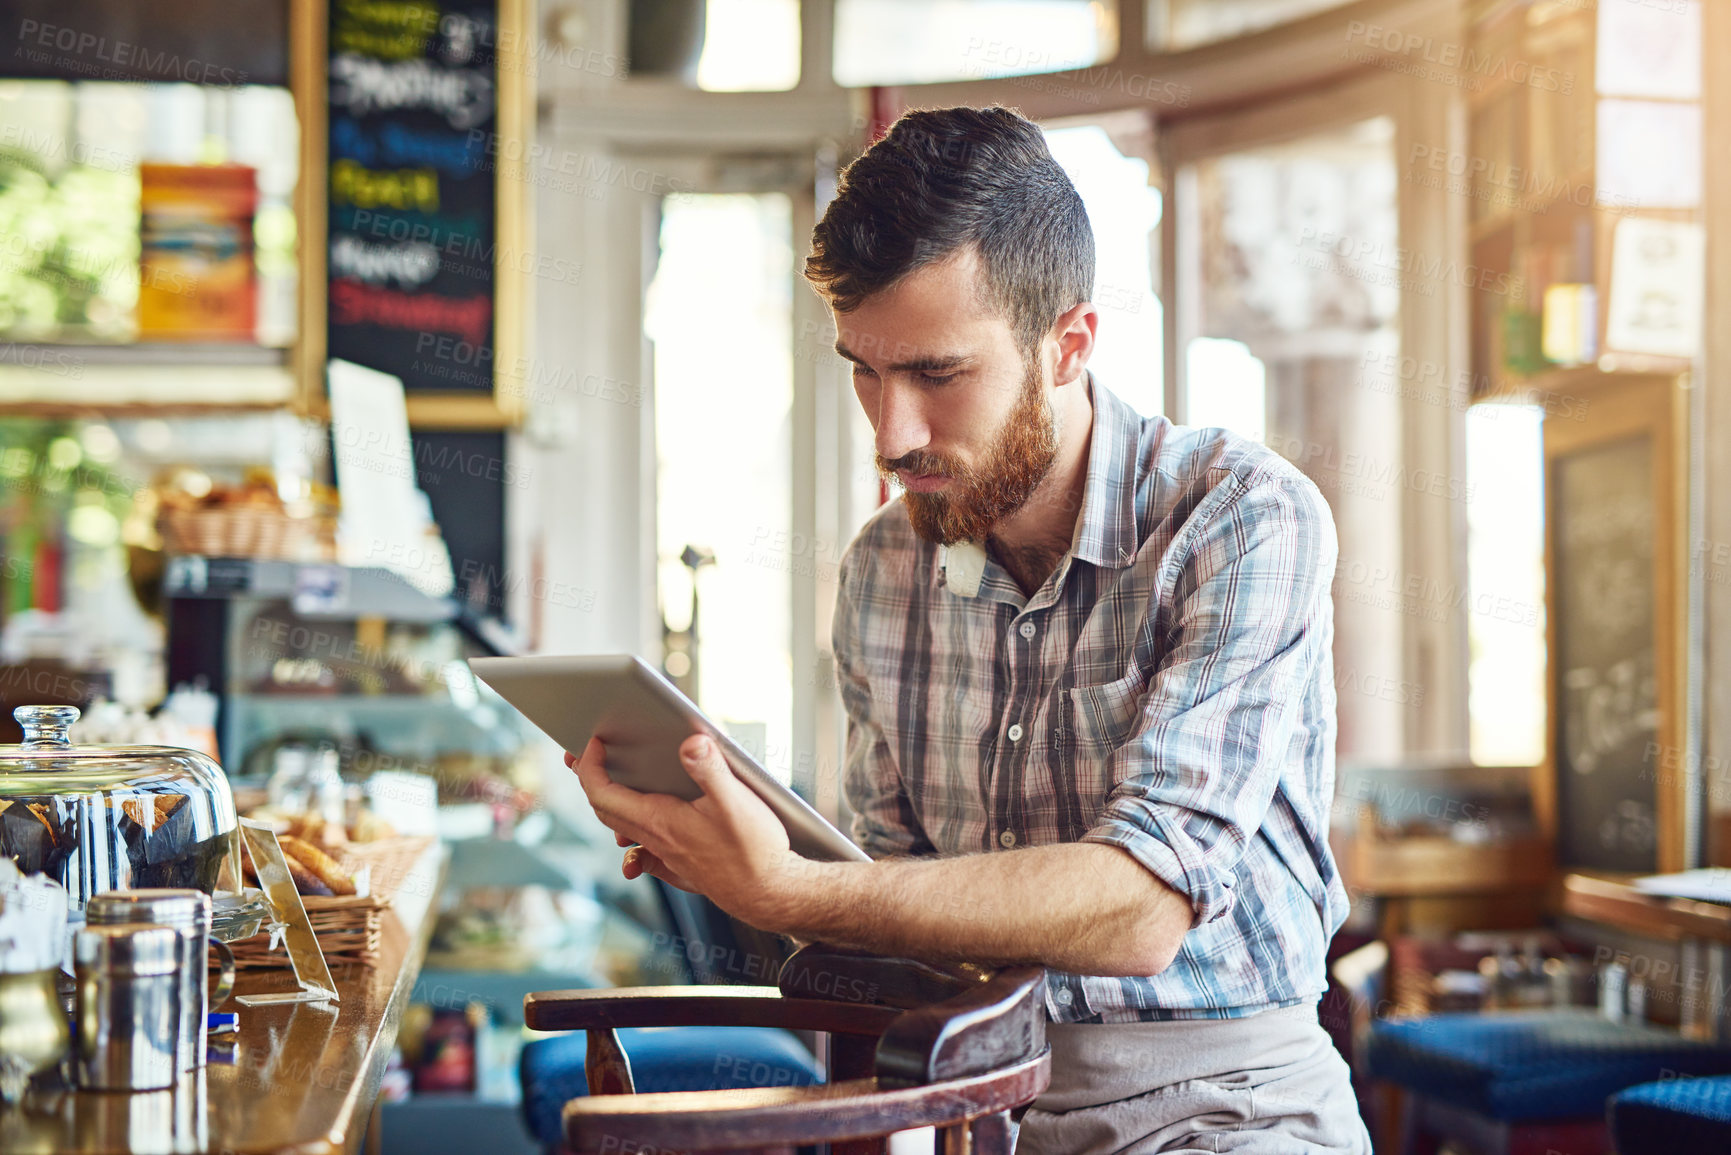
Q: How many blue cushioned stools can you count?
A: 3